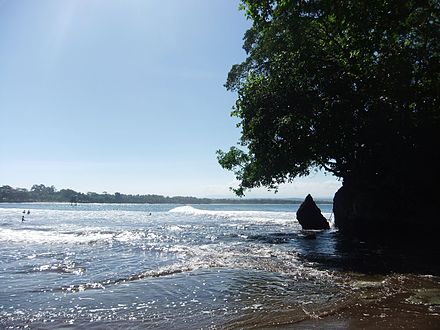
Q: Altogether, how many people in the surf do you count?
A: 4